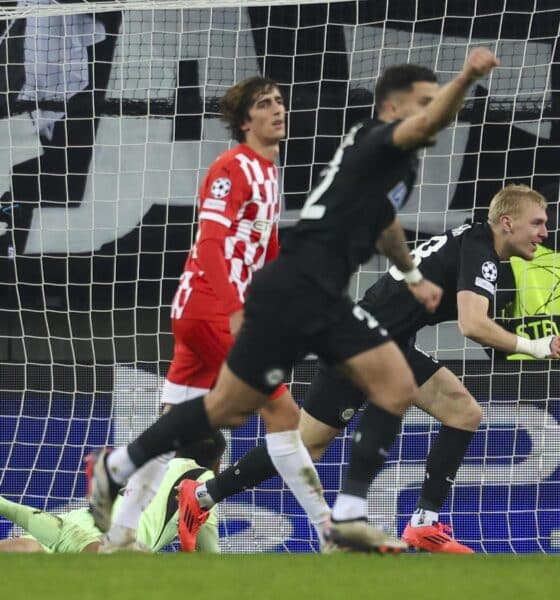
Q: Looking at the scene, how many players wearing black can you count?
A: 2